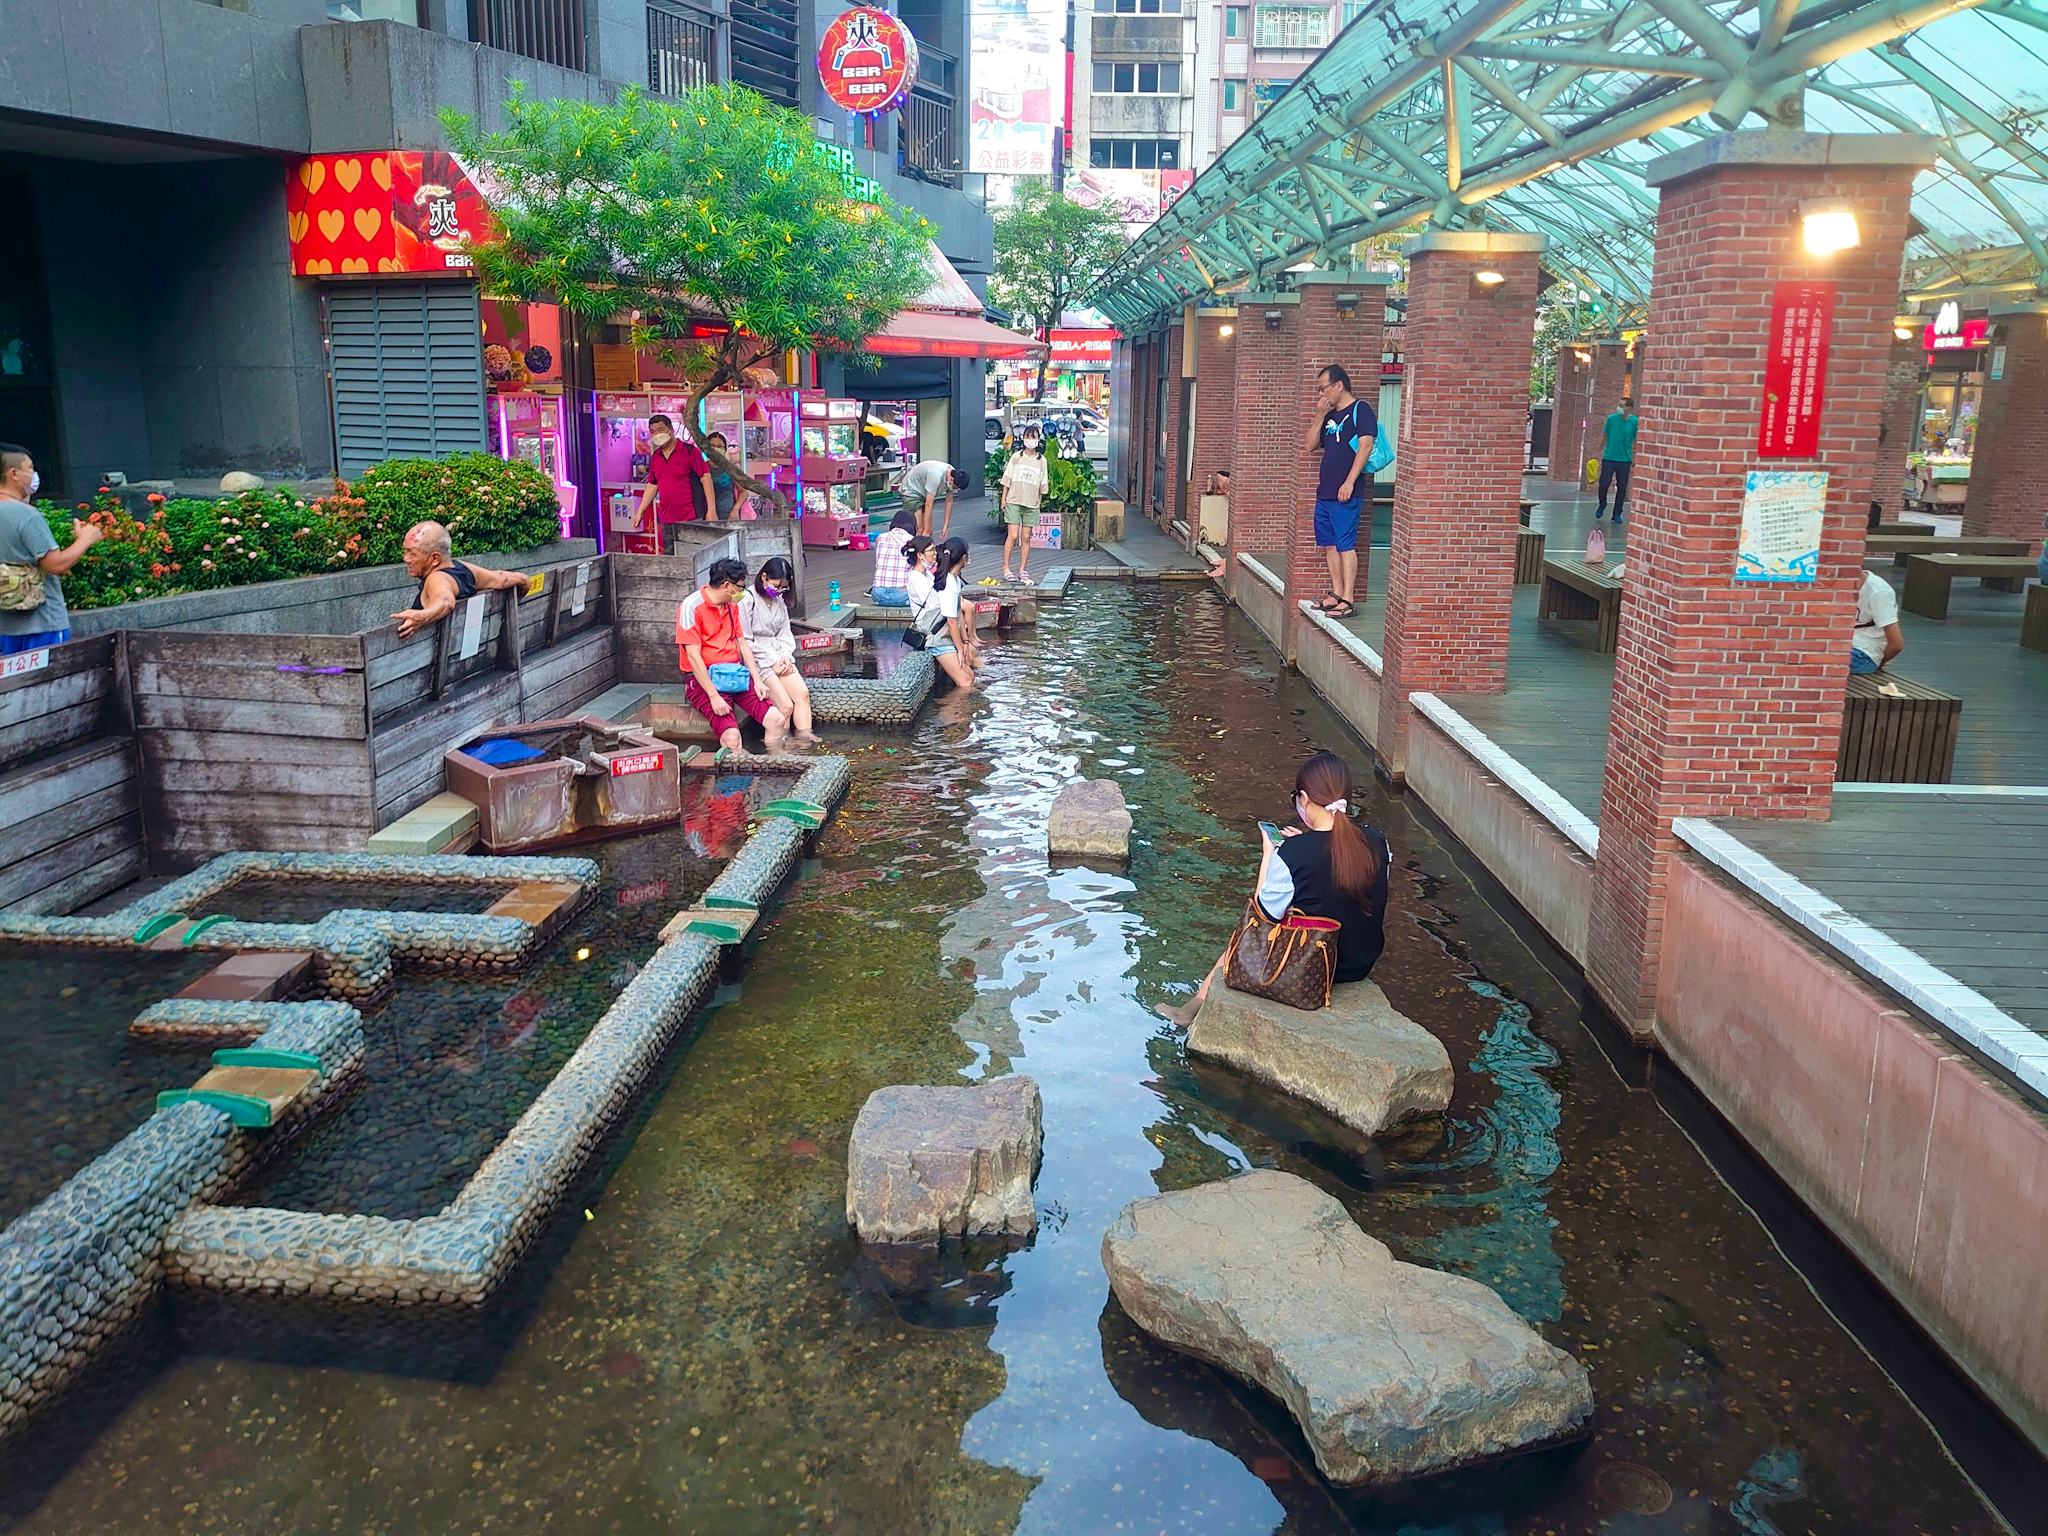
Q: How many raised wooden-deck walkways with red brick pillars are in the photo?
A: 1